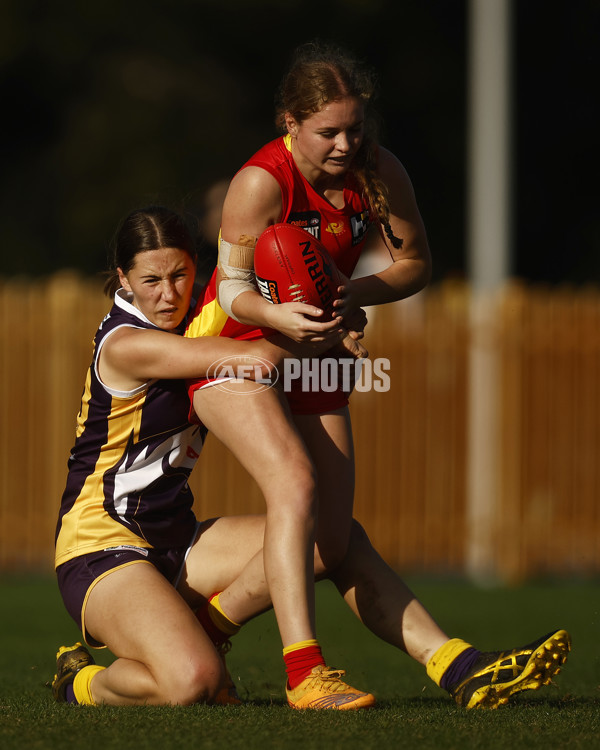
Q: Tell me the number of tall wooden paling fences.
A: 1